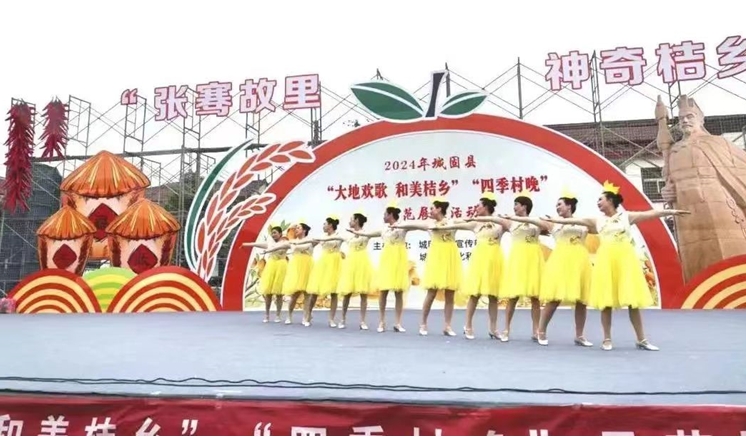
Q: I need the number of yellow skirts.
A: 10